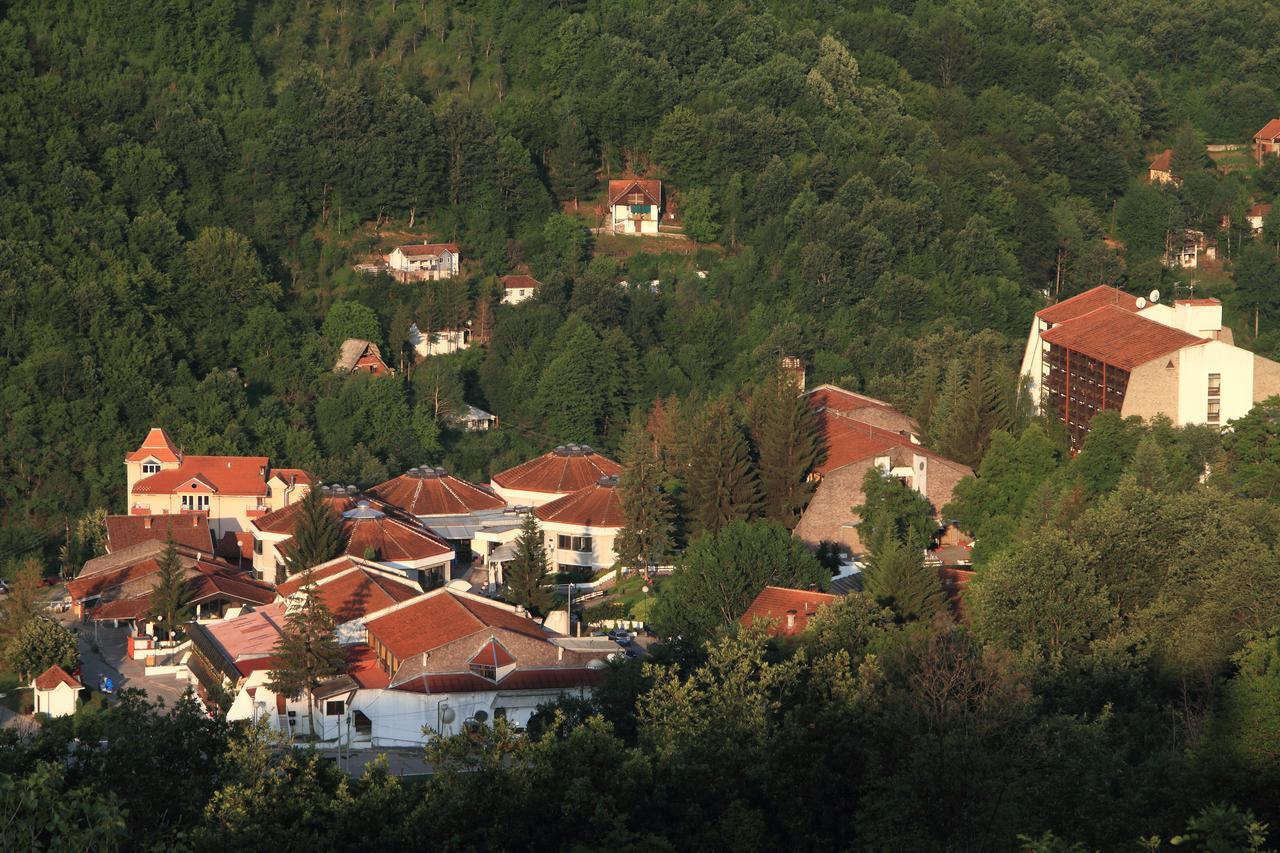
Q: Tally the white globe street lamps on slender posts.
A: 5